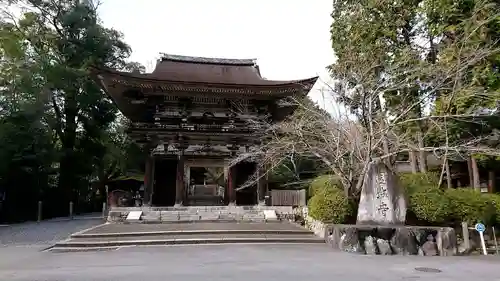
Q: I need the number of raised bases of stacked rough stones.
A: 1